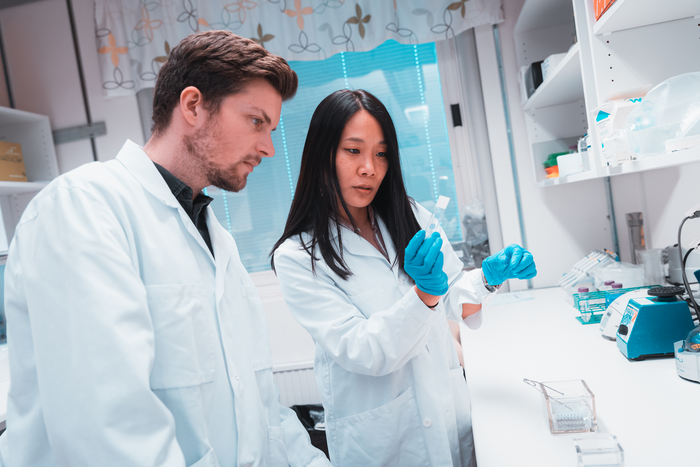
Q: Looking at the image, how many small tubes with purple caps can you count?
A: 3